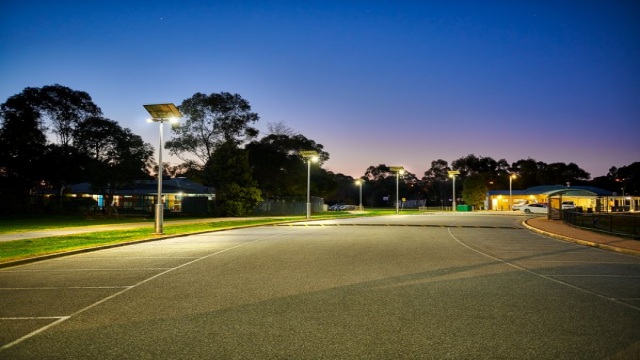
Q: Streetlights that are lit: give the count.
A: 6